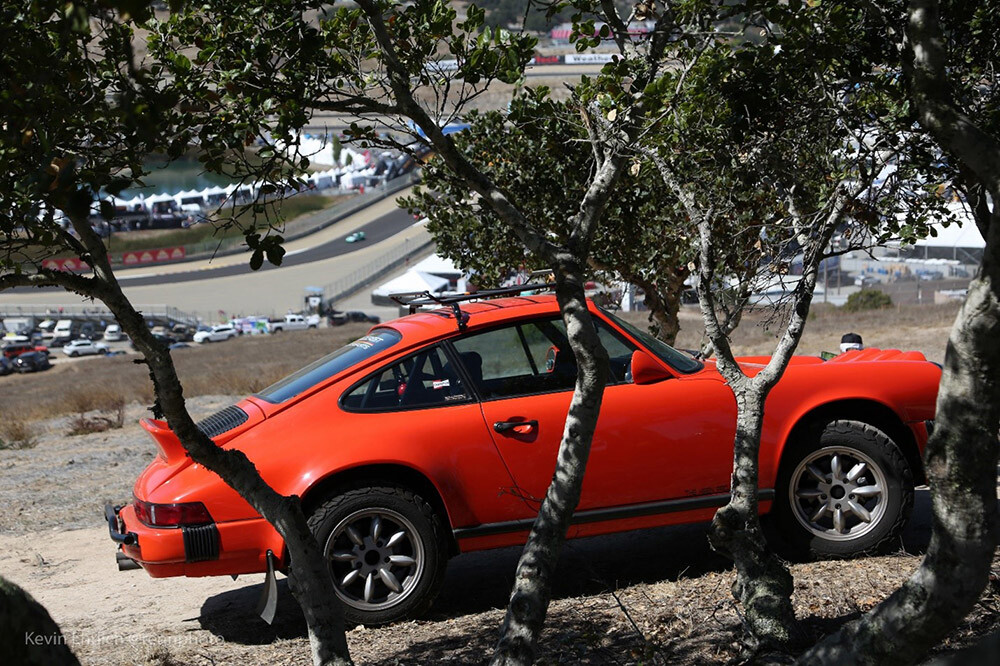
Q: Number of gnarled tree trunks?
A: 4